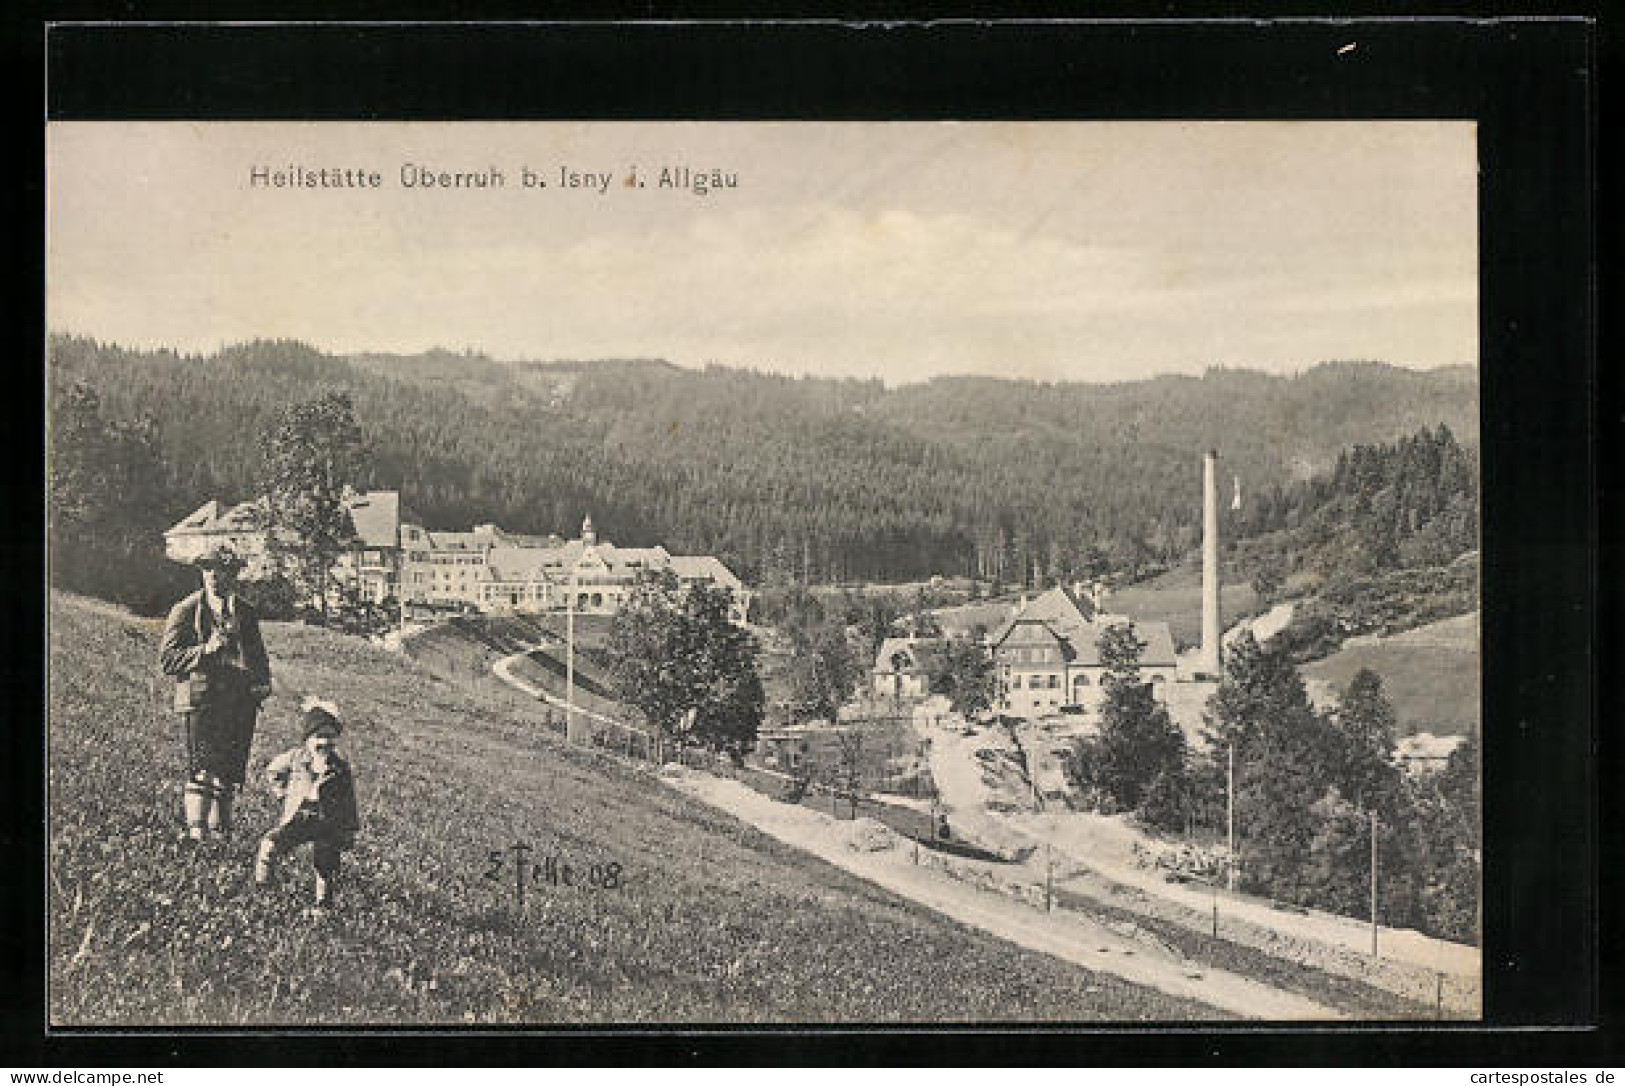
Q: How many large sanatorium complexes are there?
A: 1